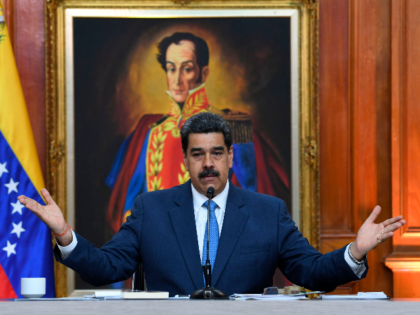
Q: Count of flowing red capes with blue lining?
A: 1